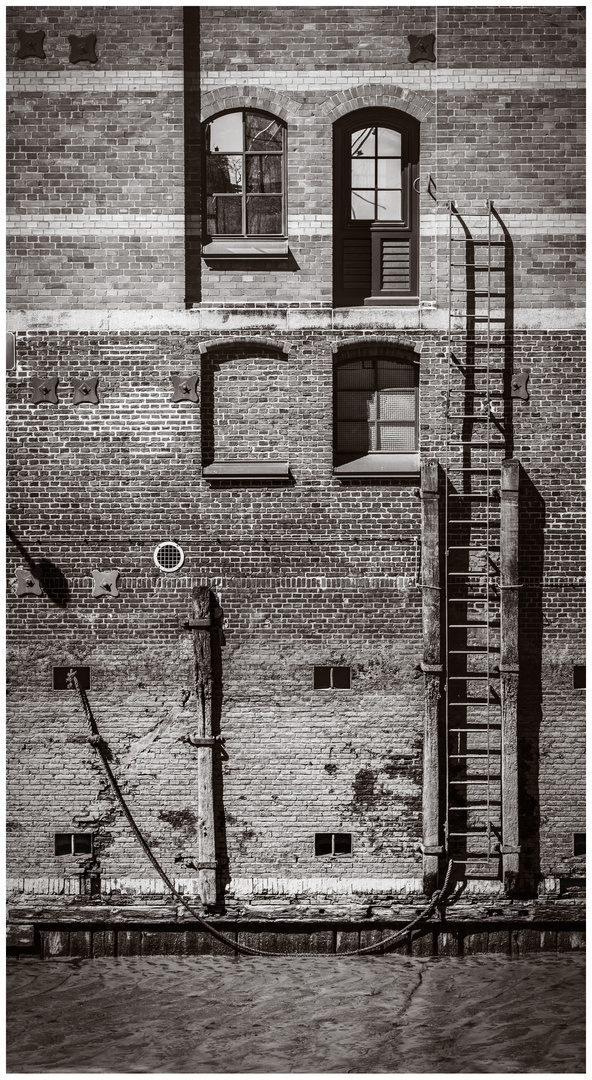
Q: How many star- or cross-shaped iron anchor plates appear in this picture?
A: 9